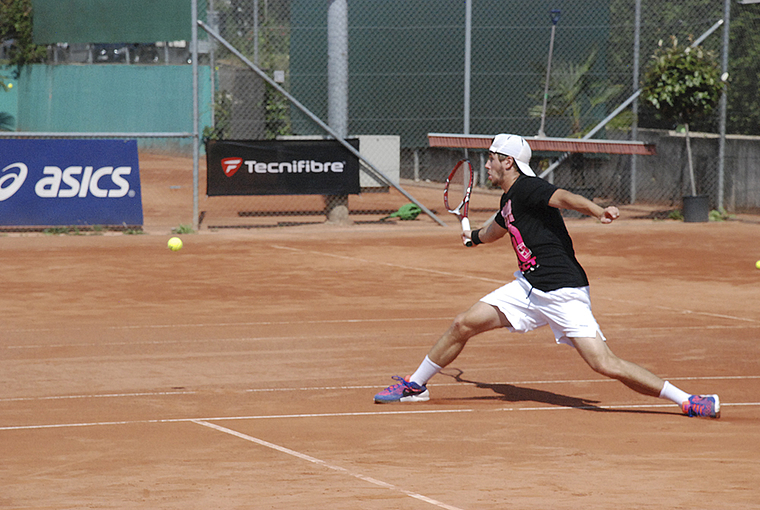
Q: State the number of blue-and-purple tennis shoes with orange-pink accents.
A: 2